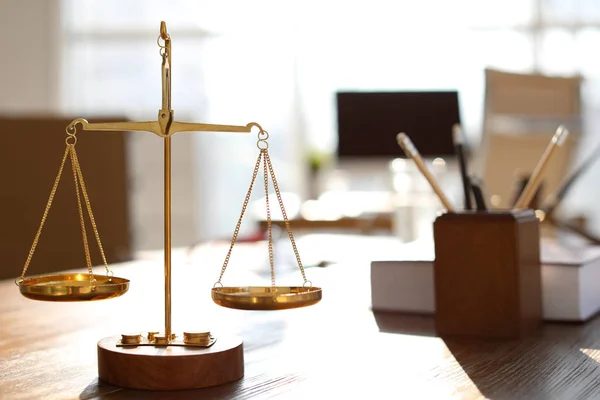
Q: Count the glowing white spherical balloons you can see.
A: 0